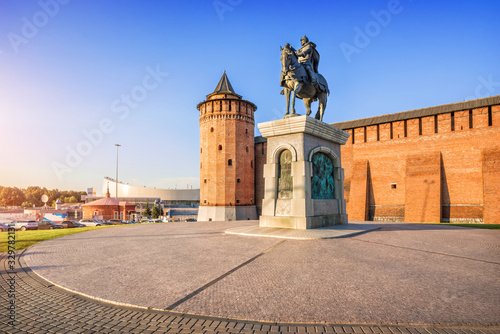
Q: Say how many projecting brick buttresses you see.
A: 3